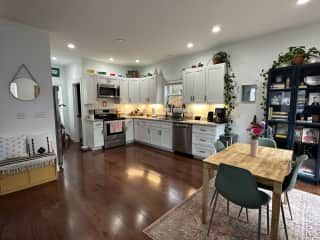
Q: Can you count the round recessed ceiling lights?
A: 7